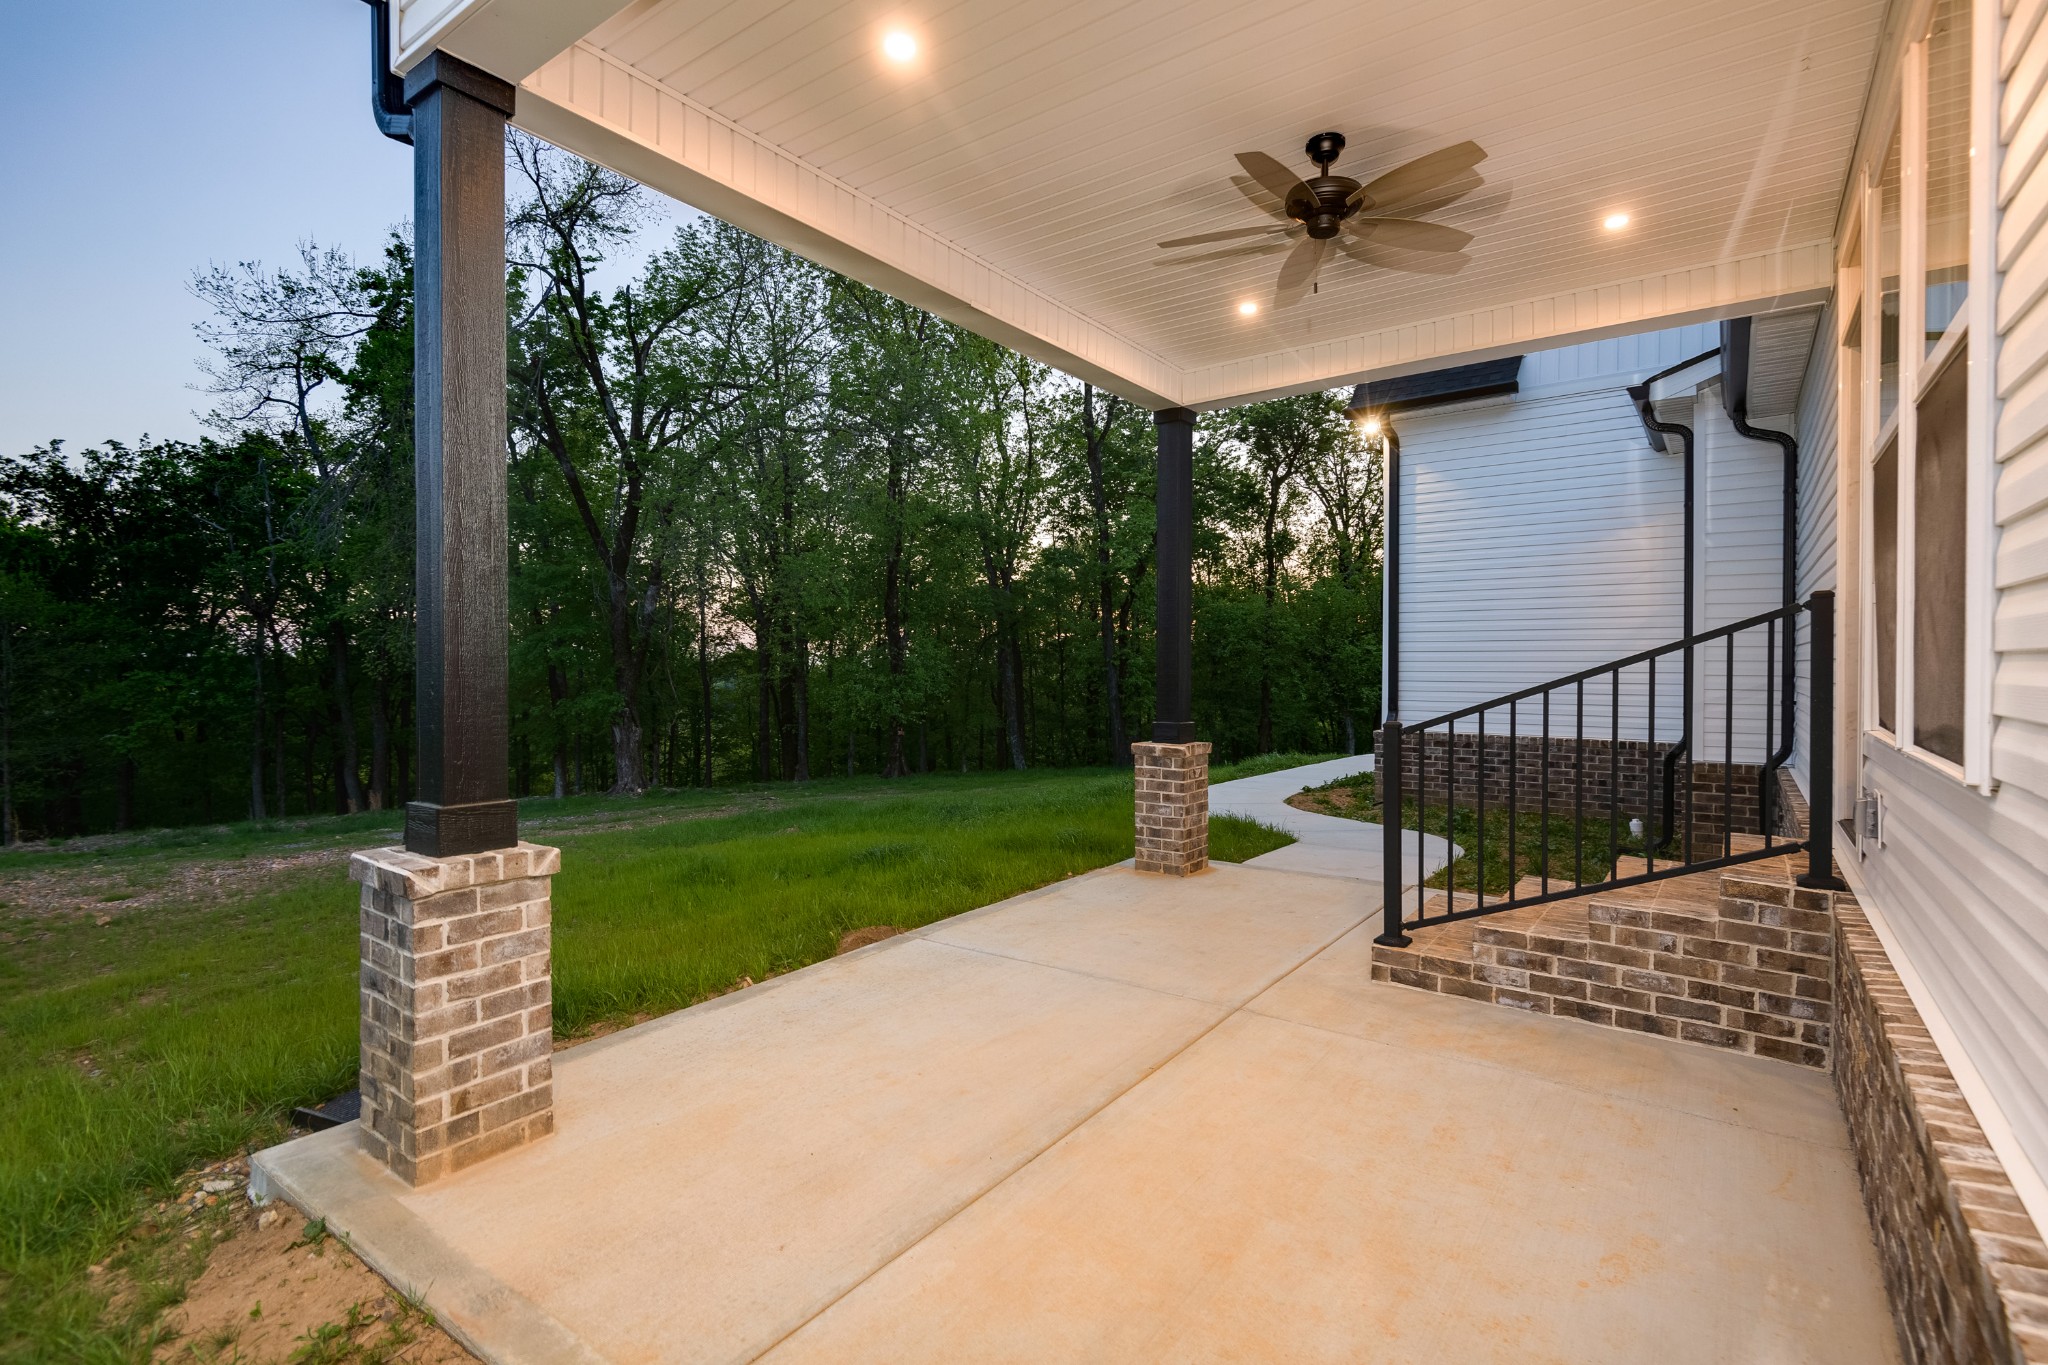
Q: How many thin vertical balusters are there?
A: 11